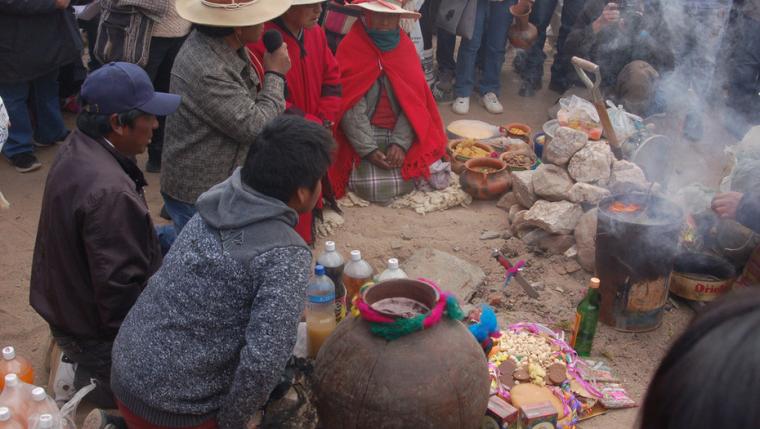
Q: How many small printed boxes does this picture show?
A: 2